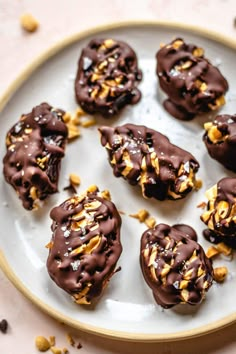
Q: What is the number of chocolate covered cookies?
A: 8